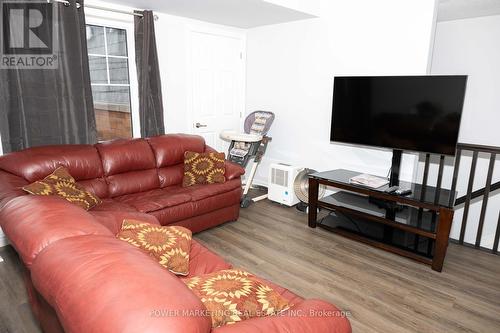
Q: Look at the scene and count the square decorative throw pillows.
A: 4